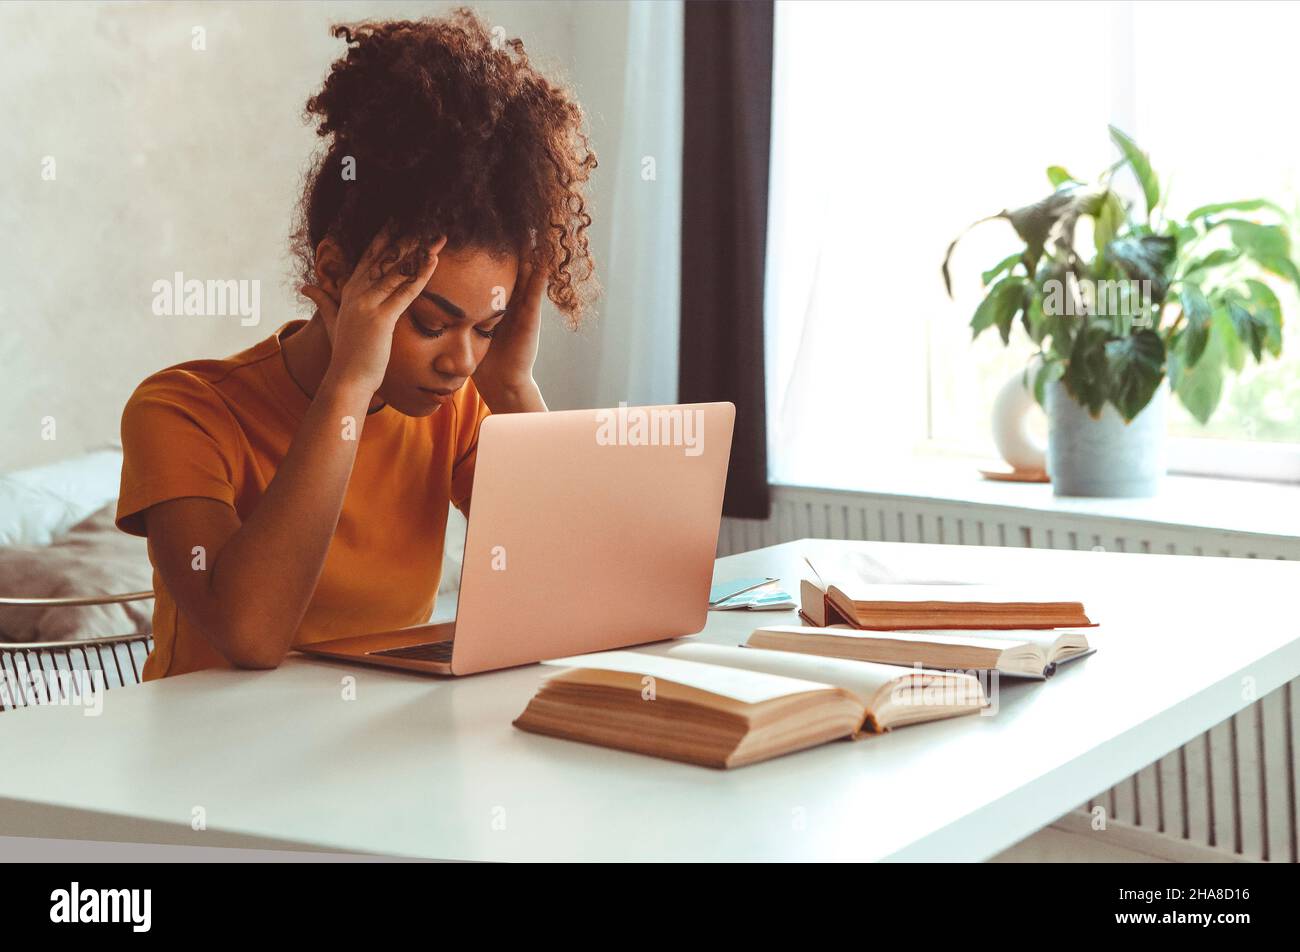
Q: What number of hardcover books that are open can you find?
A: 3